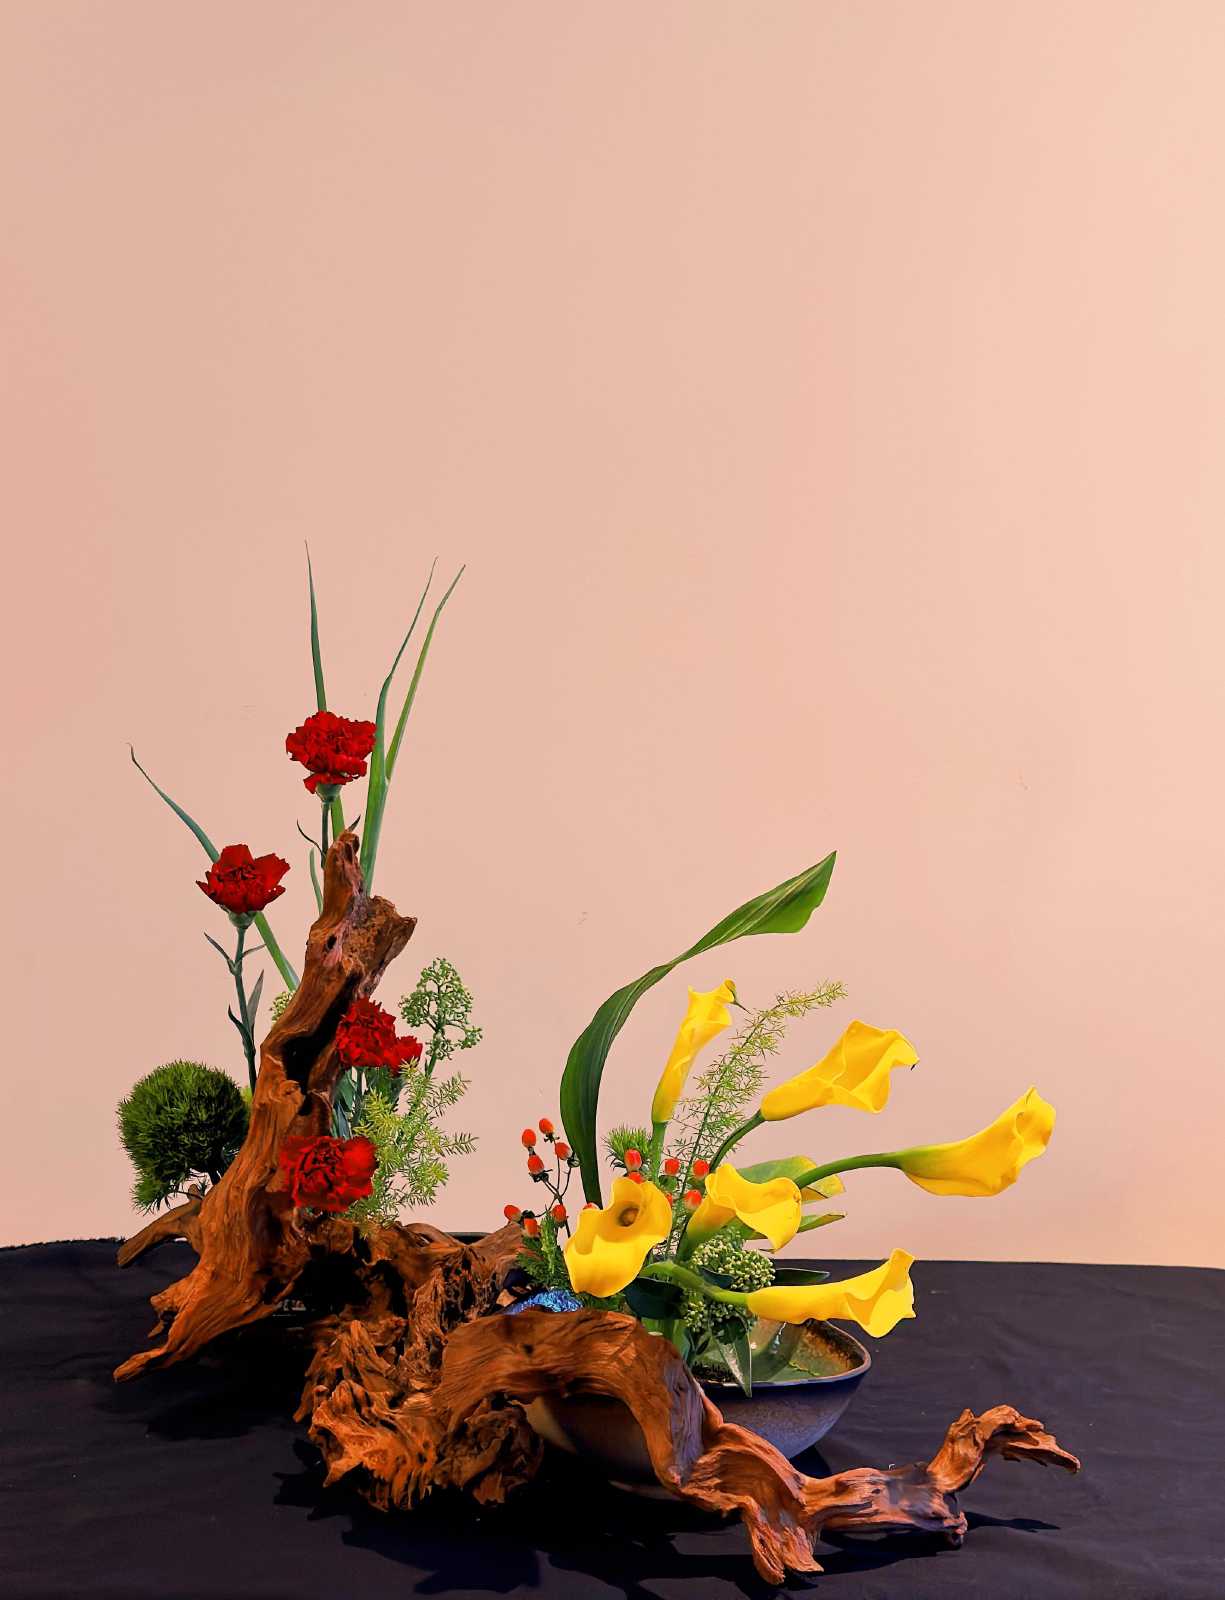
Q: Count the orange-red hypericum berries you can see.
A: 14